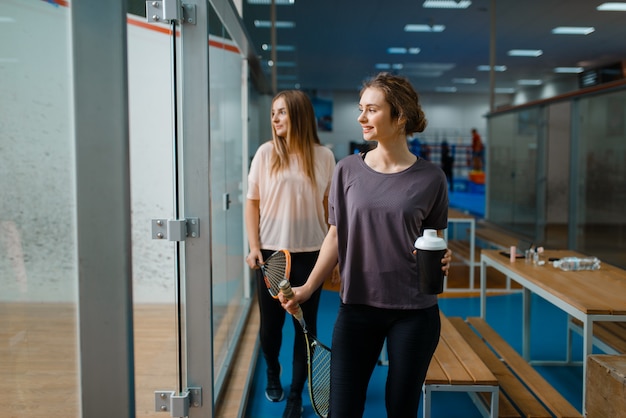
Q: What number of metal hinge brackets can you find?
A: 3